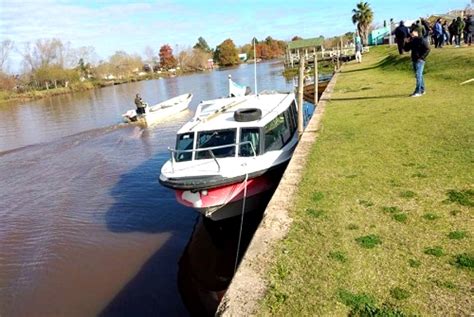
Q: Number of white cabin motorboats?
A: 1